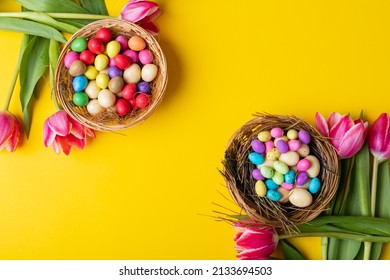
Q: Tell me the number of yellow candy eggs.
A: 8